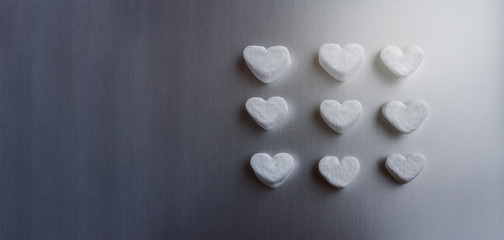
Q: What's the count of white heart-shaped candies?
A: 9